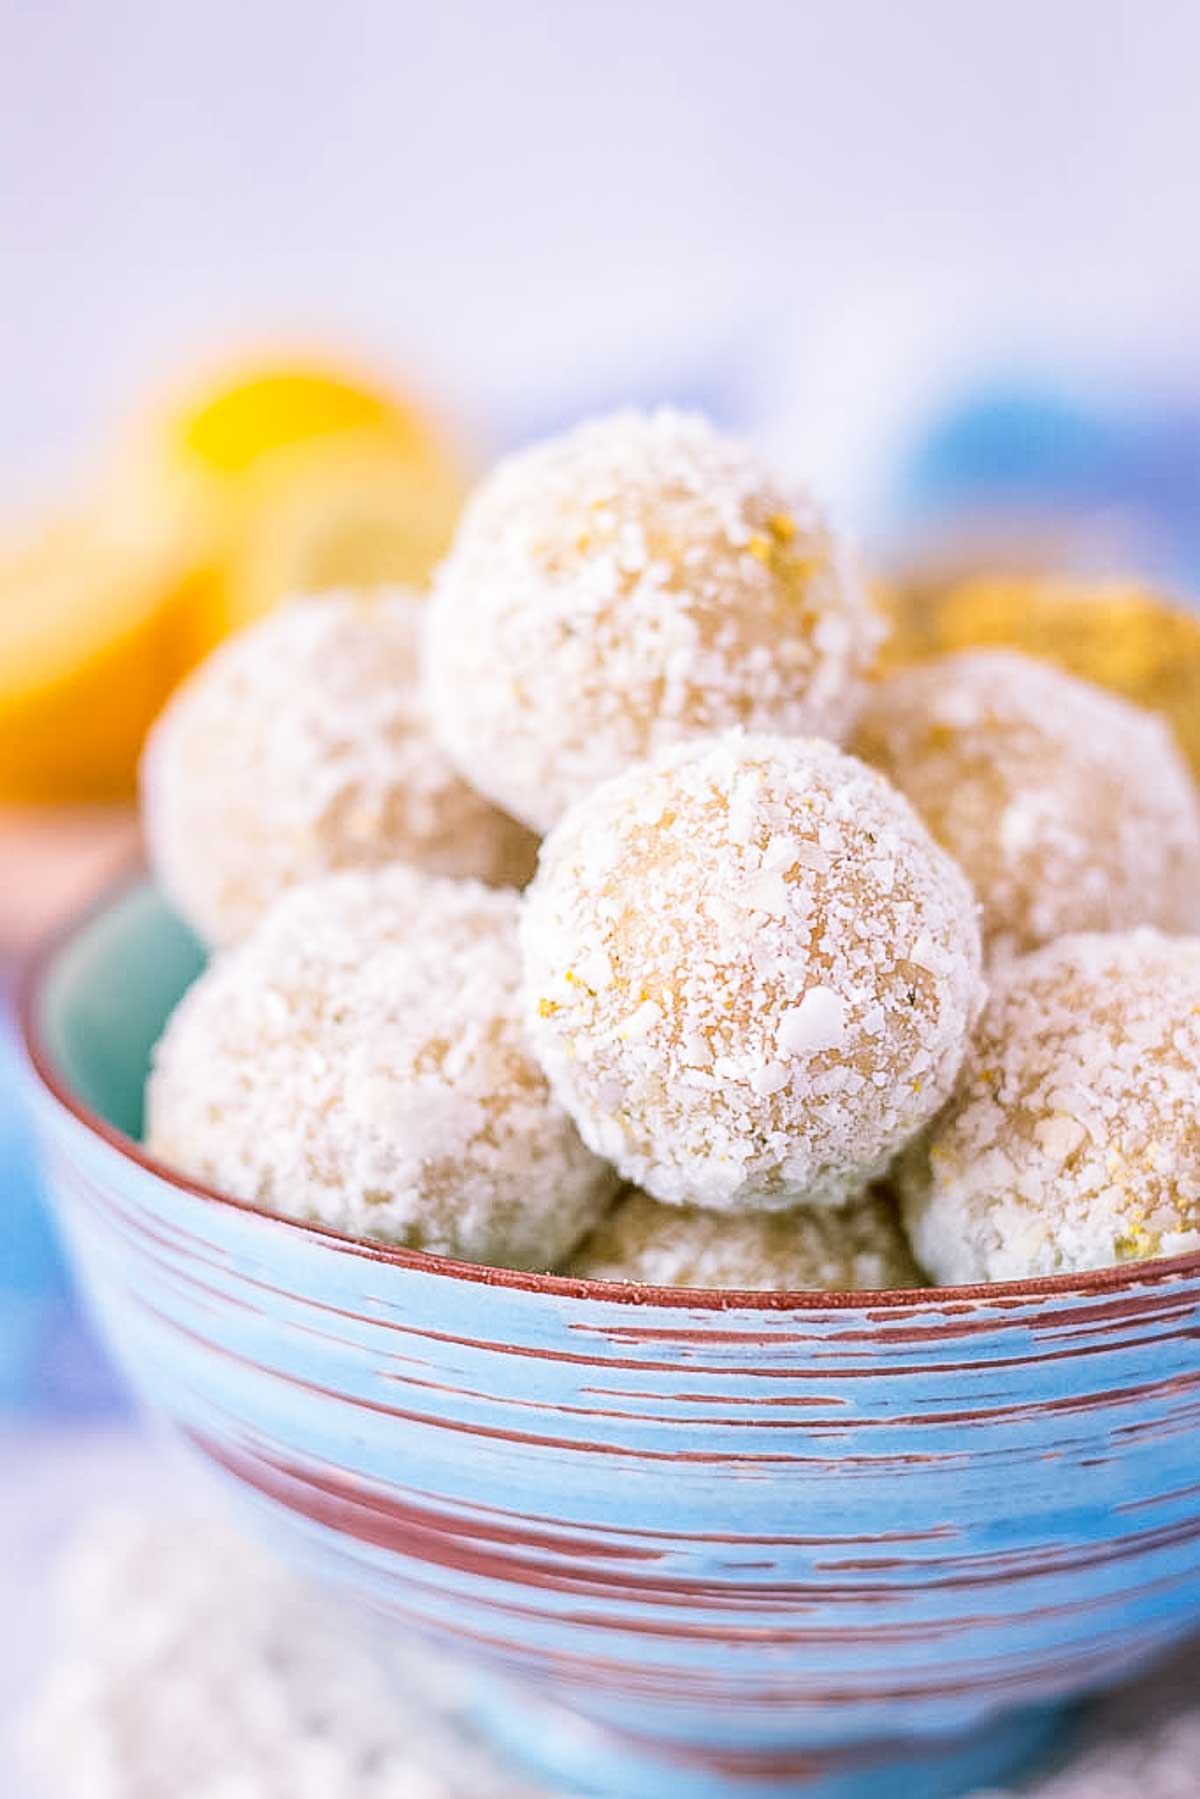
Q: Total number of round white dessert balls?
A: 7